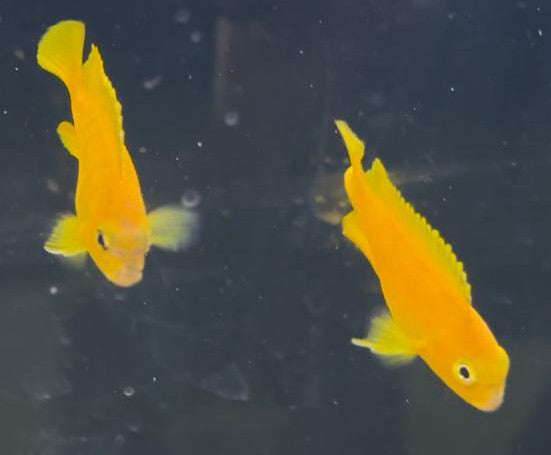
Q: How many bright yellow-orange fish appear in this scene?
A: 2